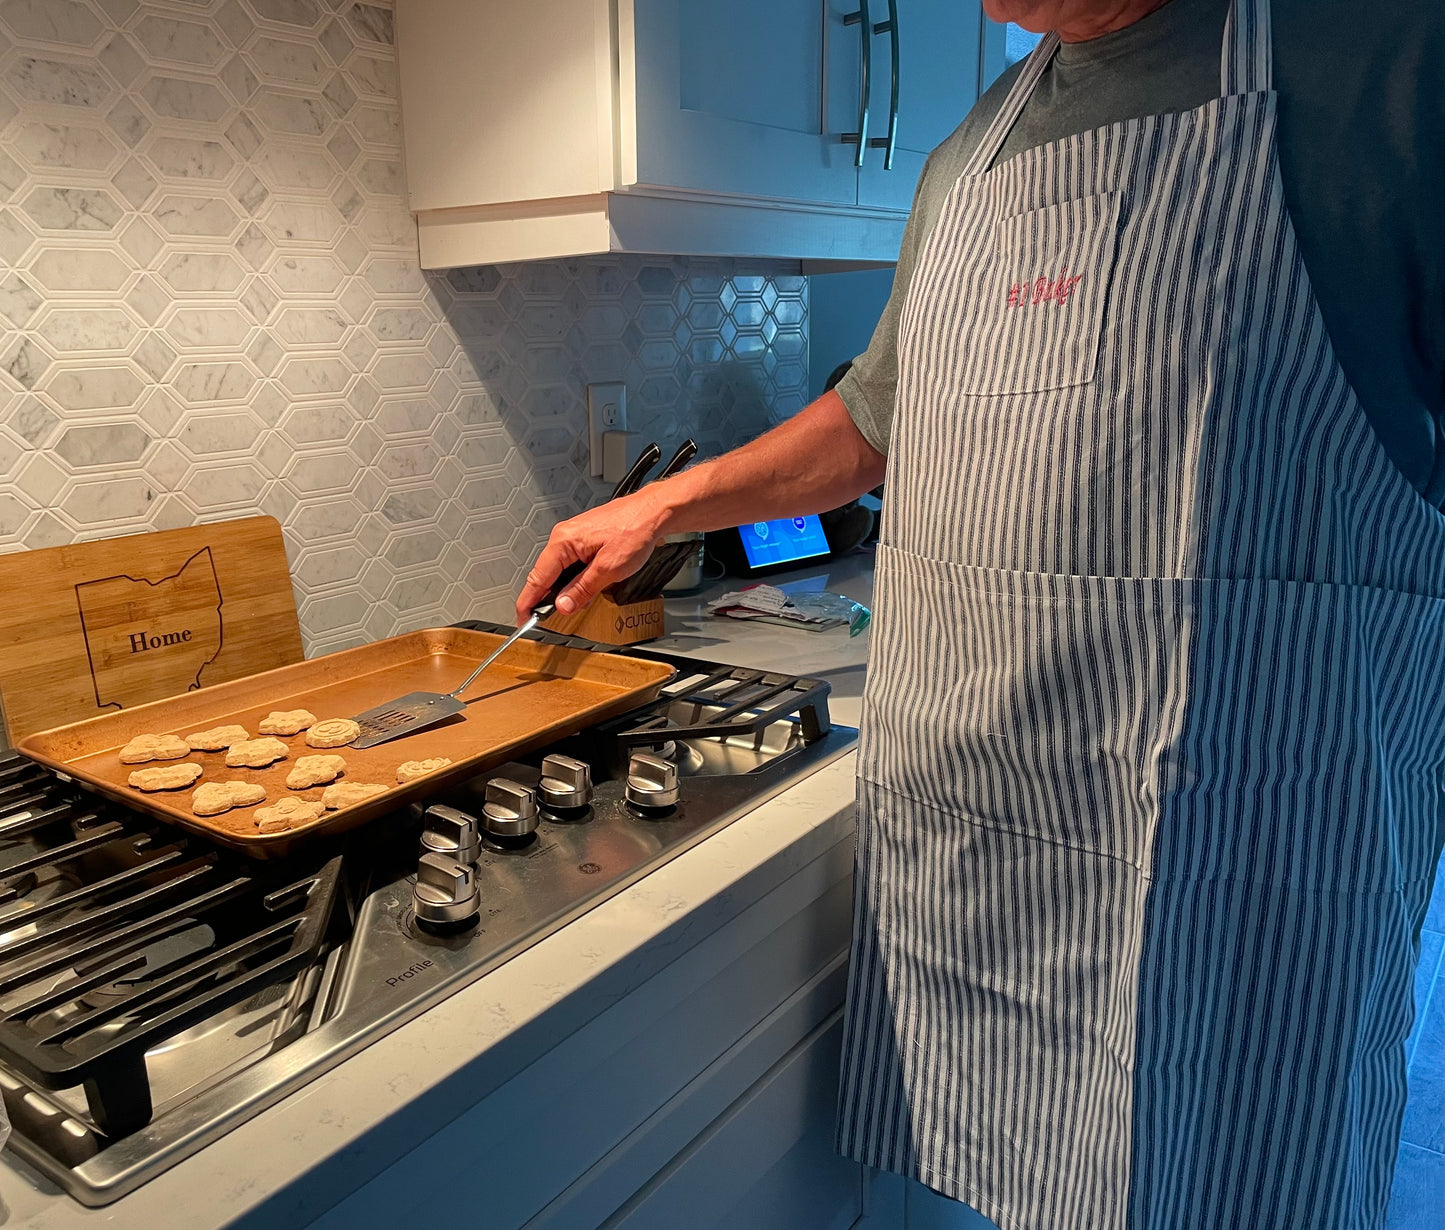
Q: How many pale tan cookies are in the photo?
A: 11